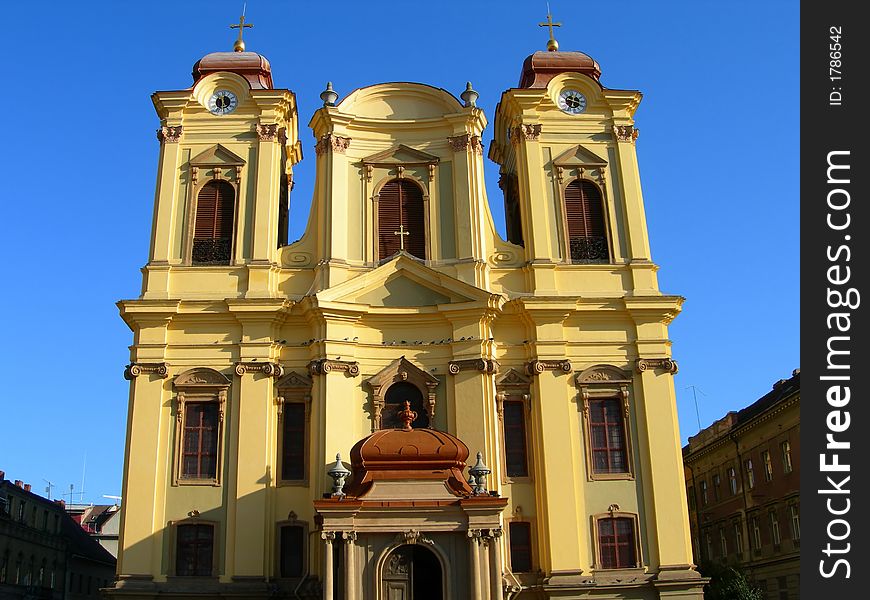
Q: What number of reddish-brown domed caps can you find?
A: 3